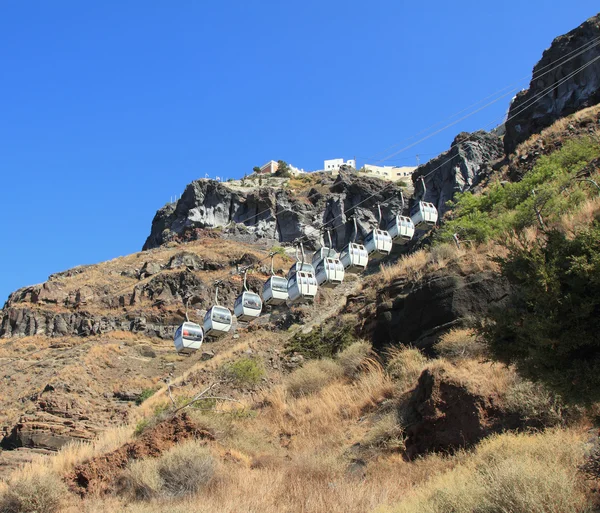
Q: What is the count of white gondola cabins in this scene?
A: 12